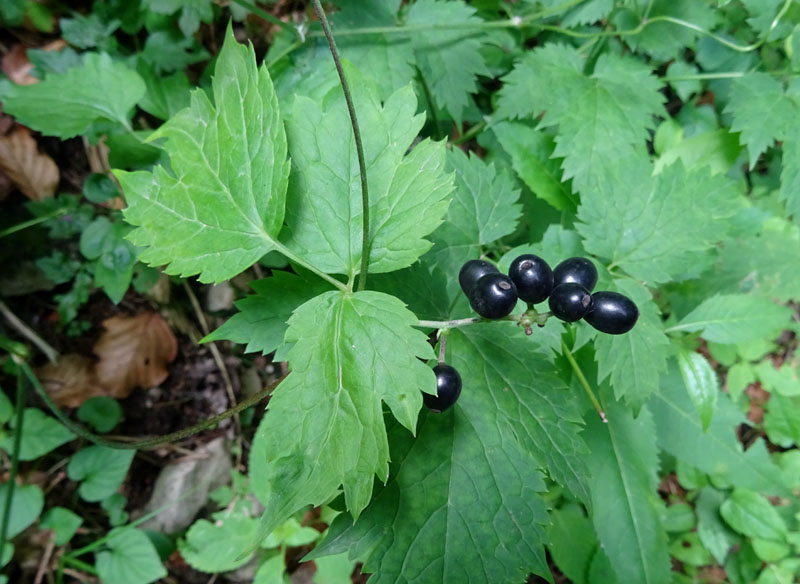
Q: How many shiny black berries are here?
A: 7